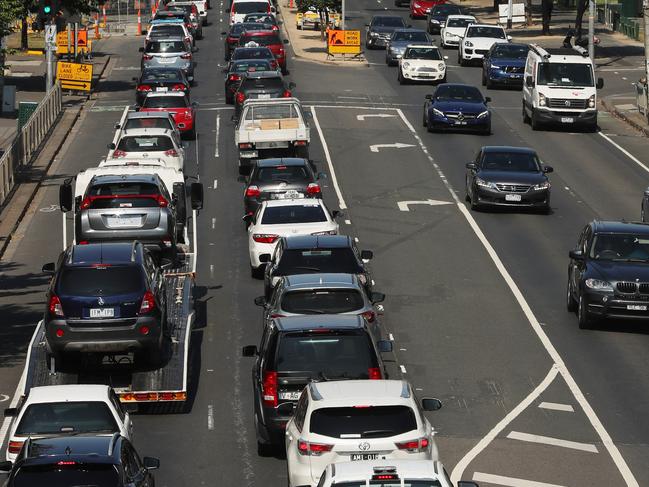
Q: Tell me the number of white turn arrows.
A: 3